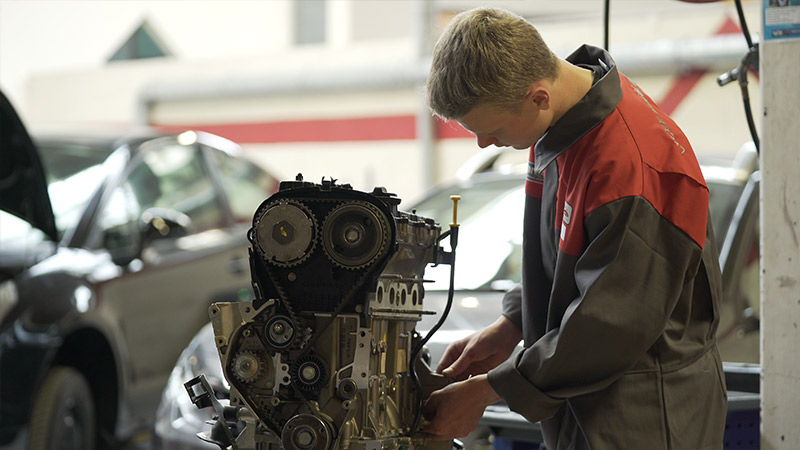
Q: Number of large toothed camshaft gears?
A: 2